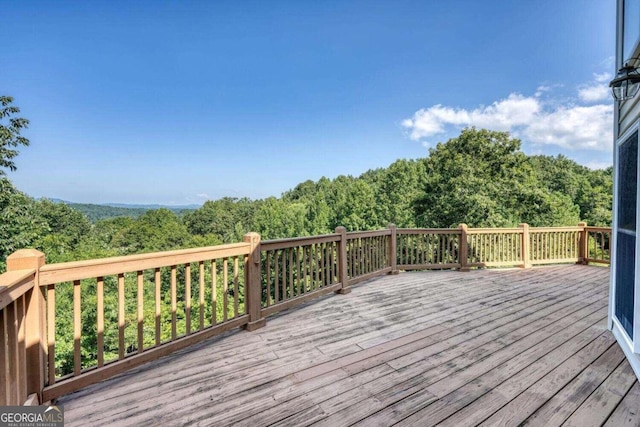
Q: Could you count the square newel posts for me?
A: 7